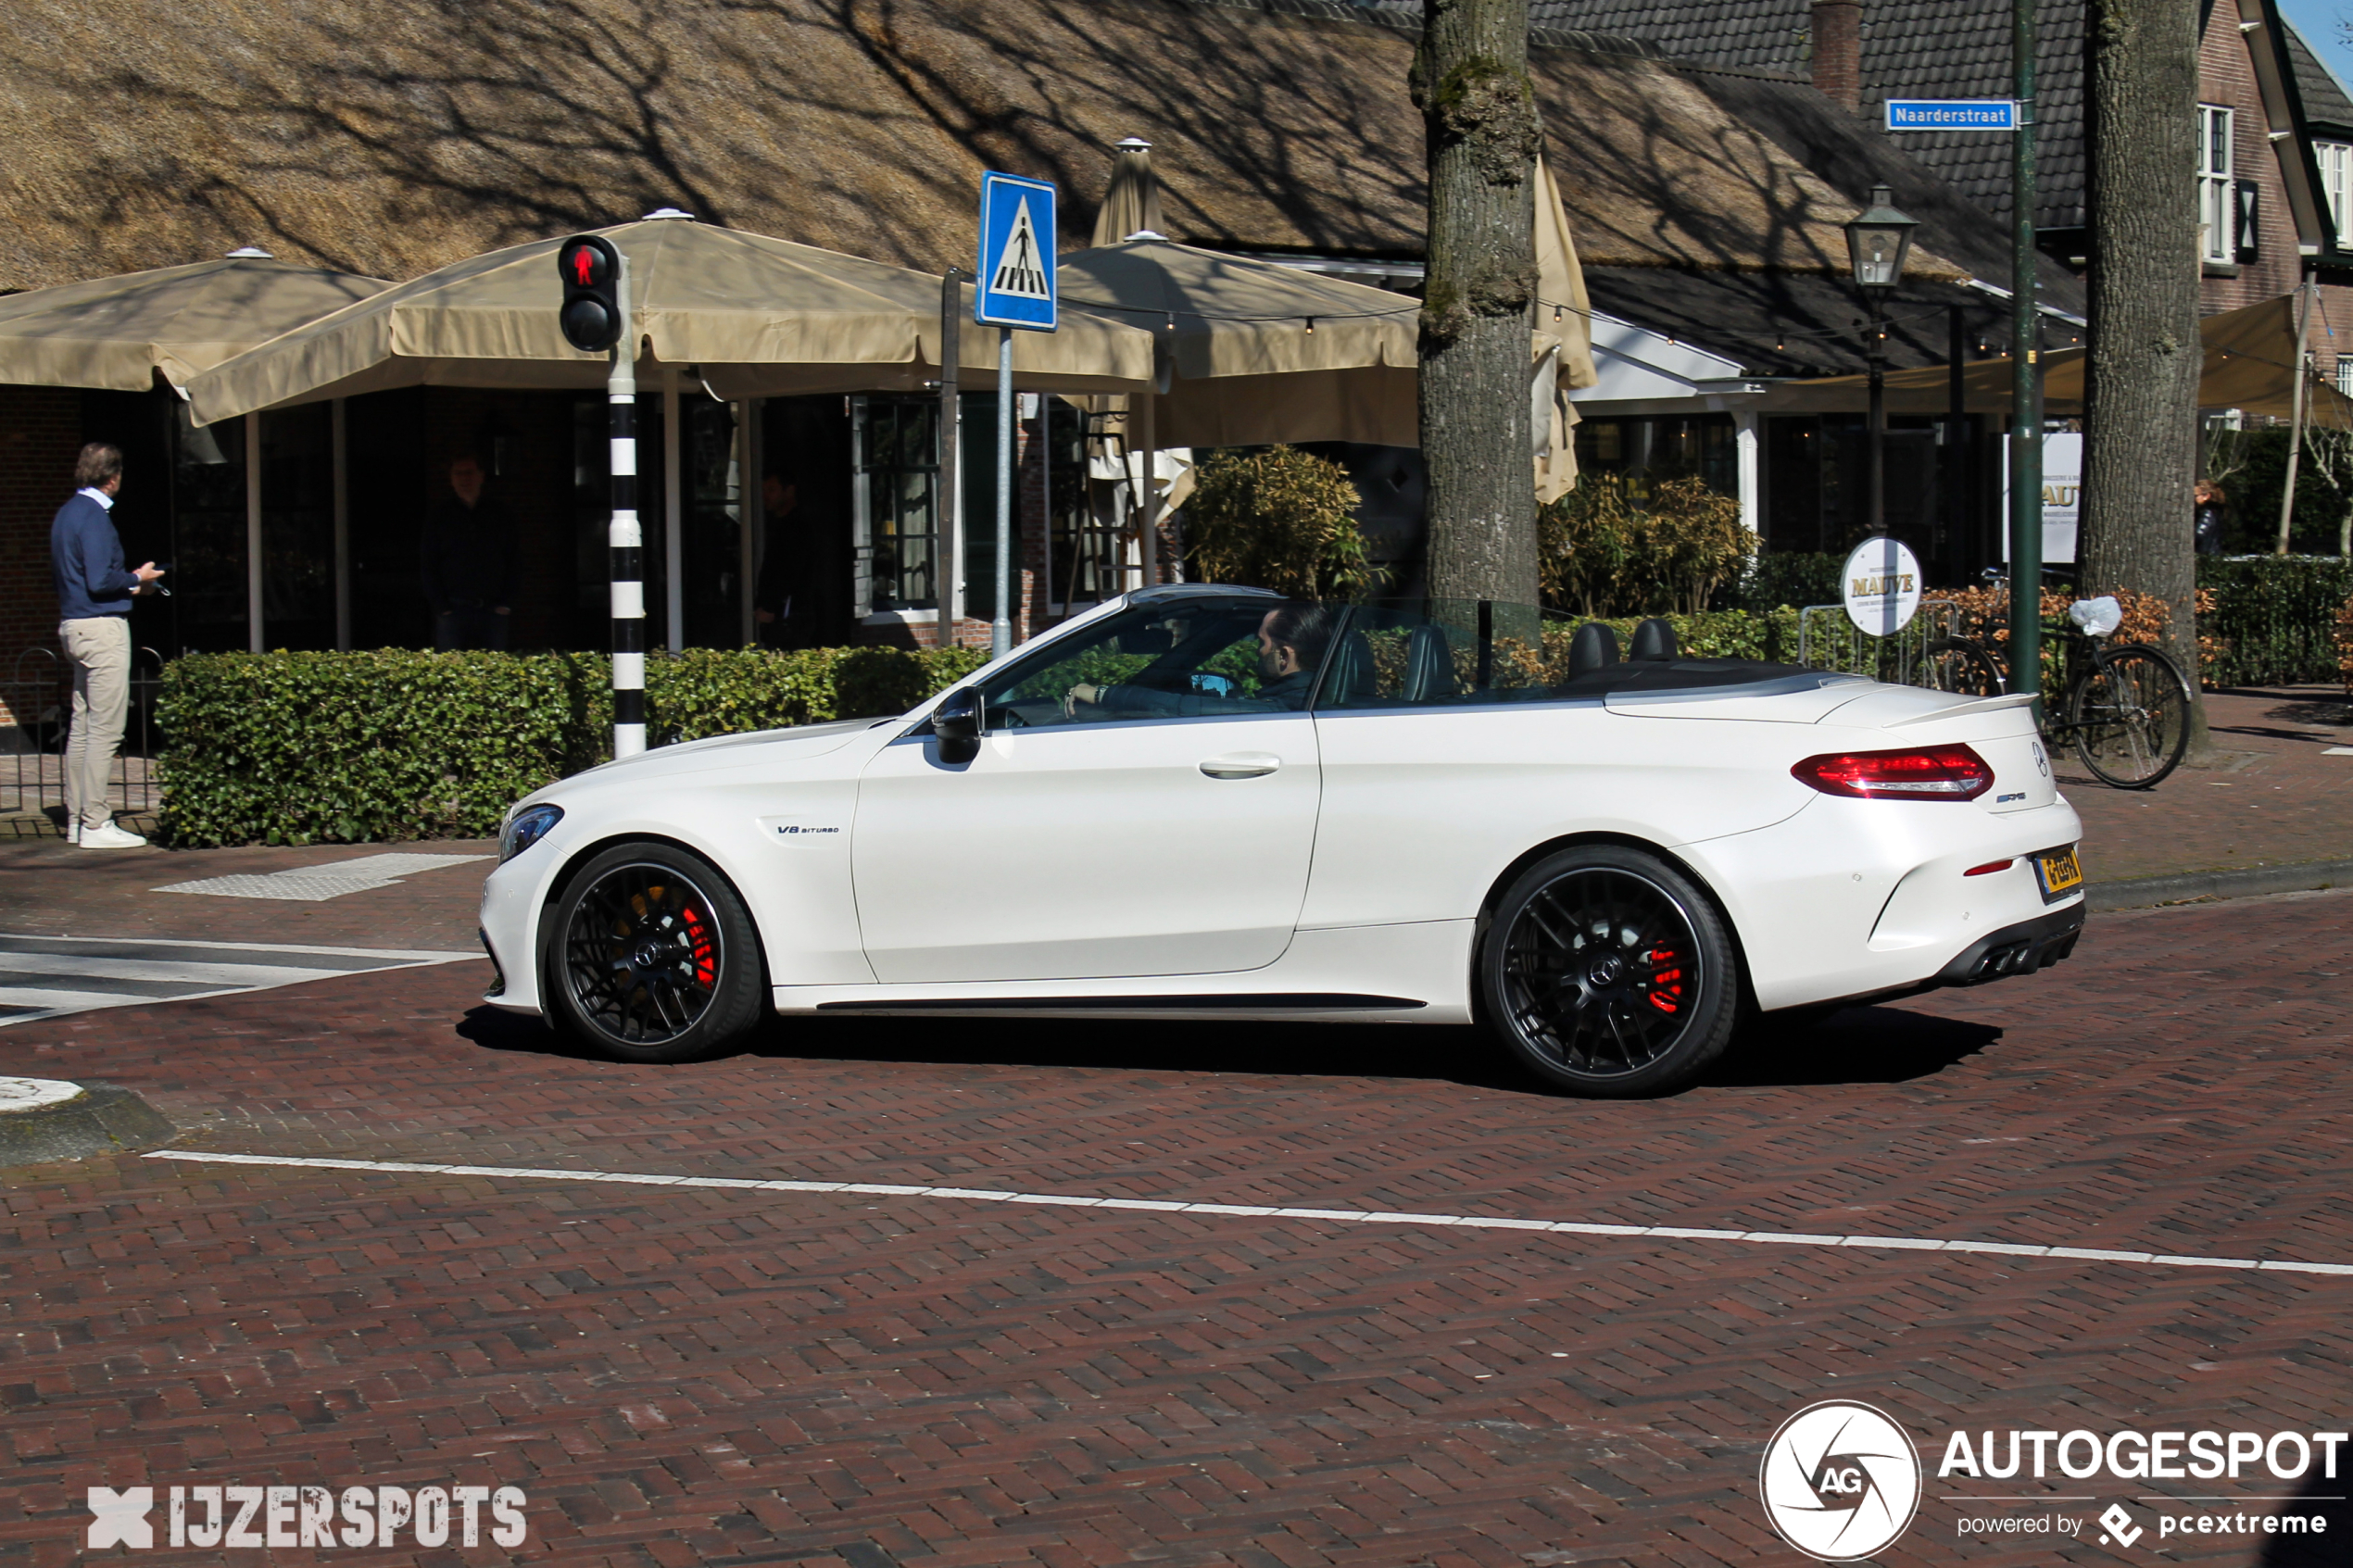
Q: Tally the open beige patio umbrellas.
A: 3